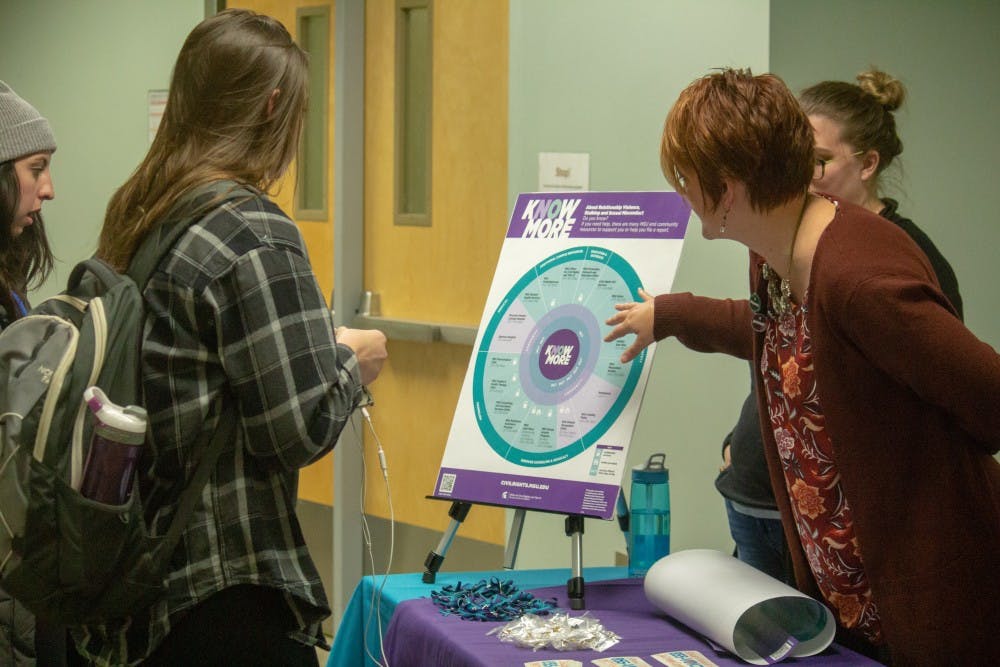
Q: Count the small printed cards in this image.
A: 3